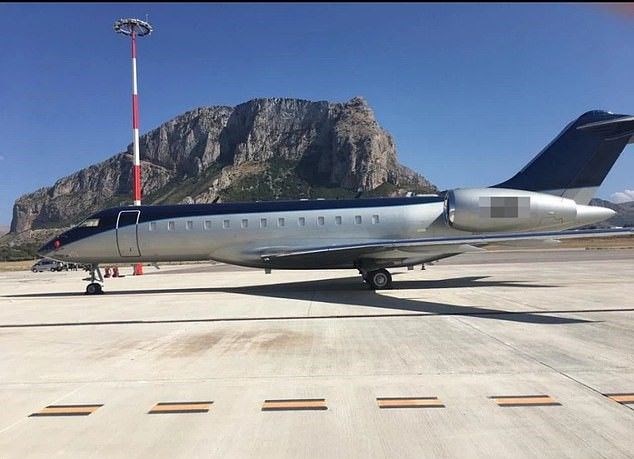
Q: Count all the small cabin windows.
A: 13